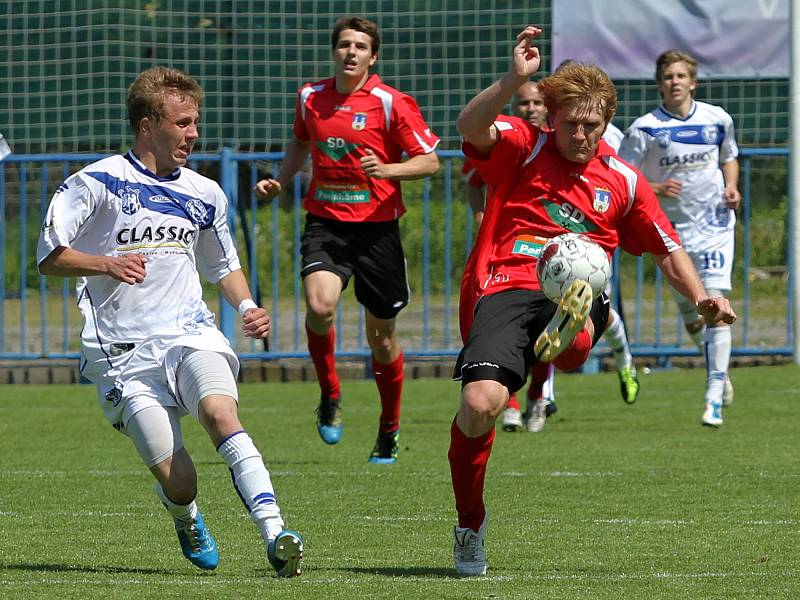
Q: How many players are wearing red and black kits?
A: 3